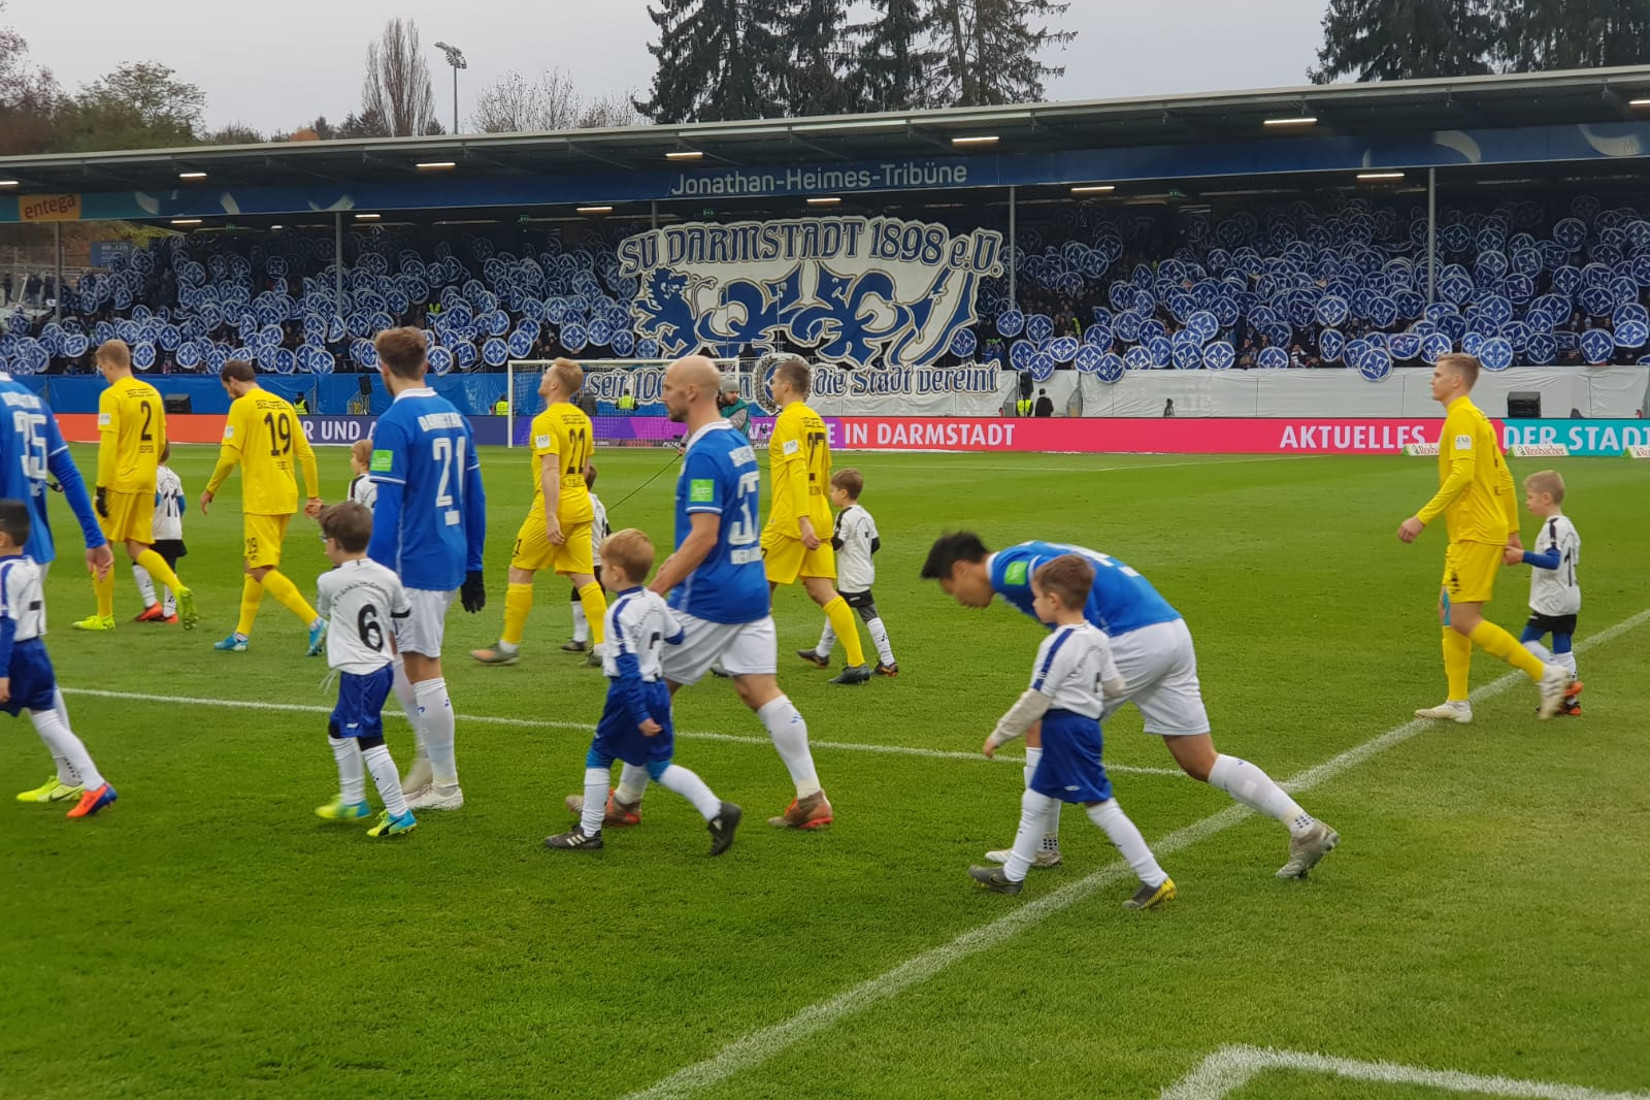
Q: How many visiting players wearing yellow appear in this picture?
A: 5